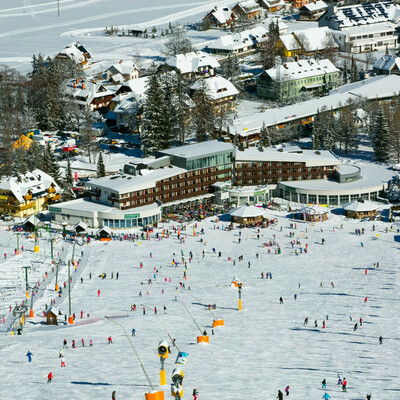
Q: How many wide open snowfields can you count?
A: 2